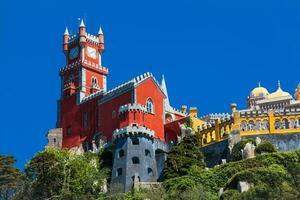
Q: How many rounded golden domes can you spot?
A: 2